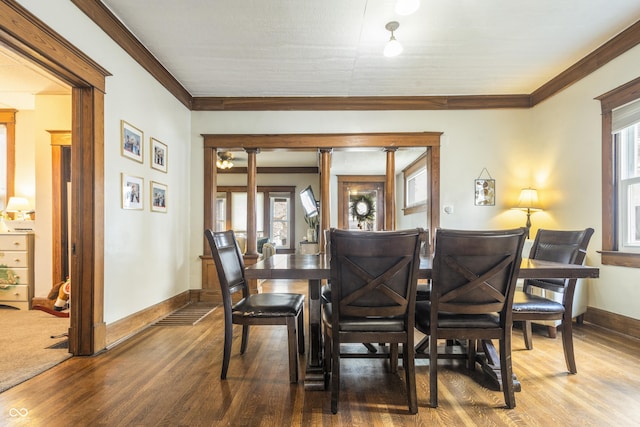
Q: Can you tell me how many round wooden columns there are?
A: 3